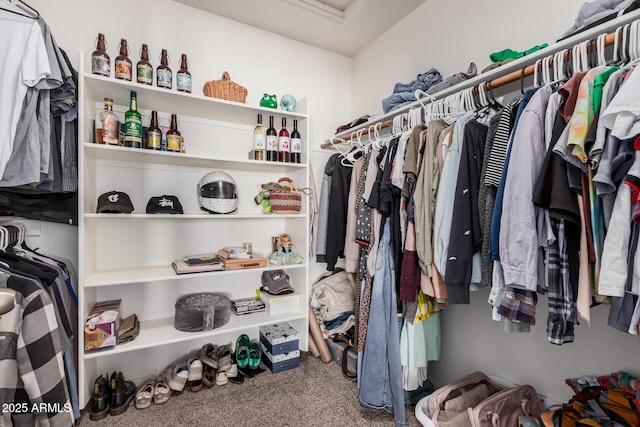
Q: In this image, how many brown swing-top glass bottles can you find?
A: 7